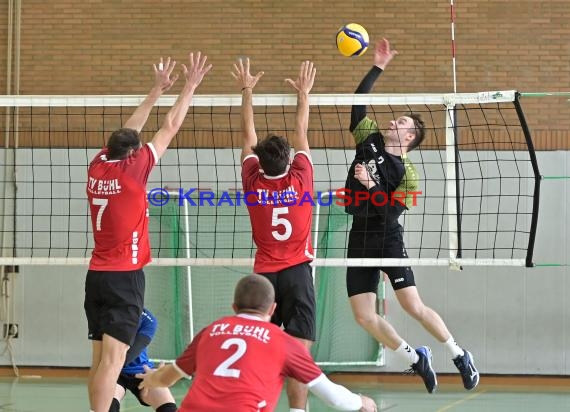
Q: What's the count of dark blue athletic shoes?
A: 2